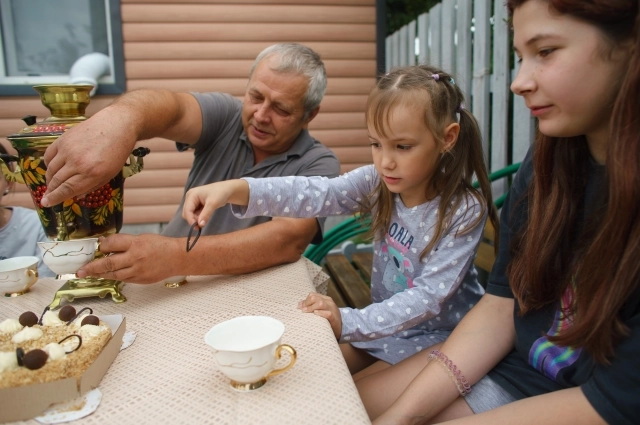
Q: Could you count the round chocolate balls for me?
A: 4